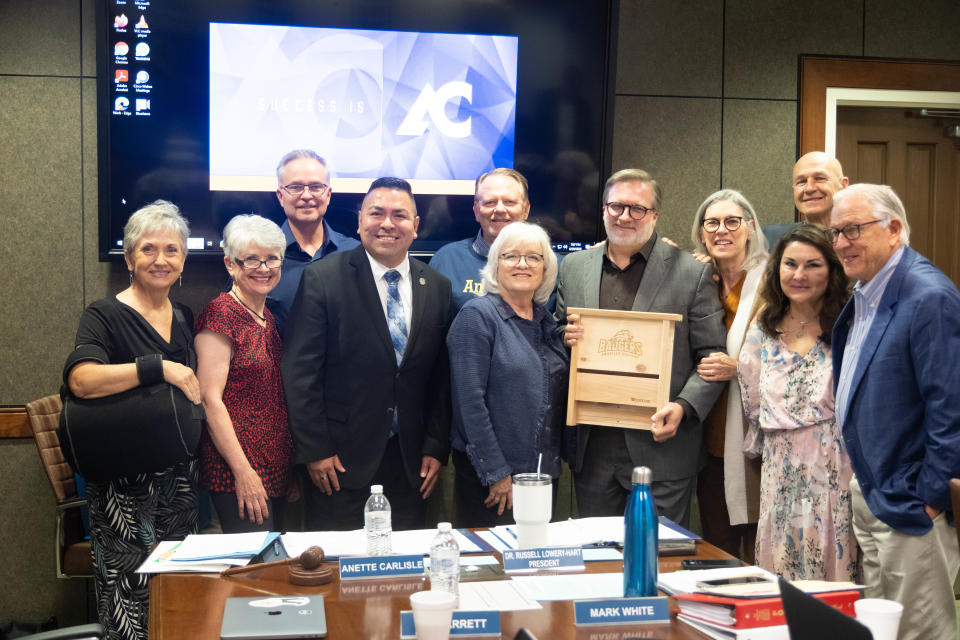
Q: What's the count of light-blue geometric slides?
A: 1